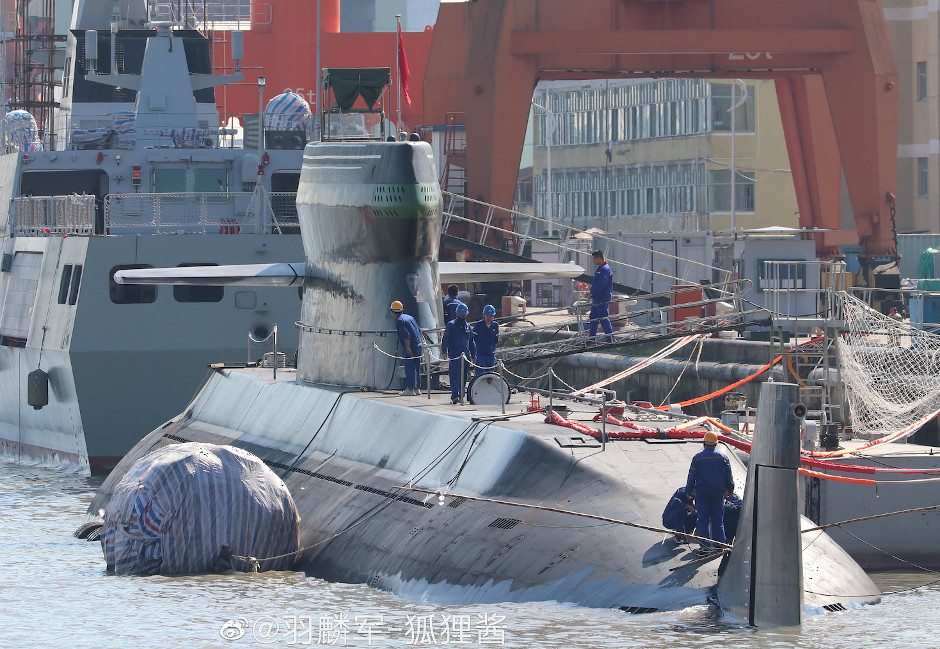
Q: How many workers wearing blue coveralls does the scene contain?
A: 8